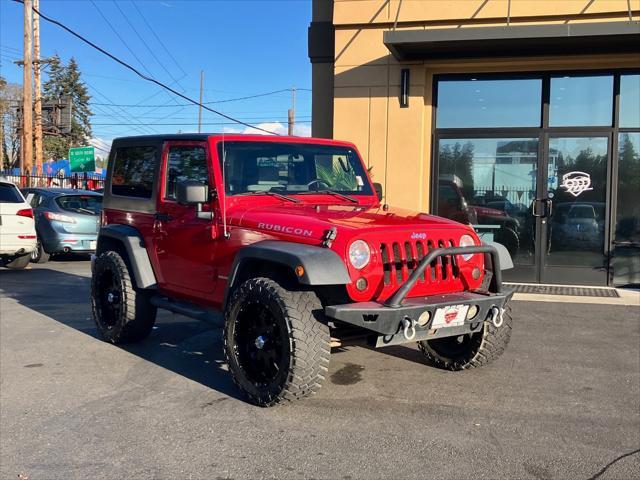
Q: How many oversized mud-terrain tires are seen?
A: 3